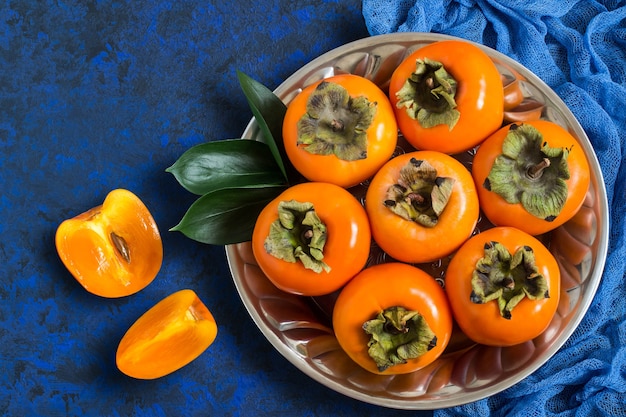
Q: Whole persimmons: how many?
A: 7